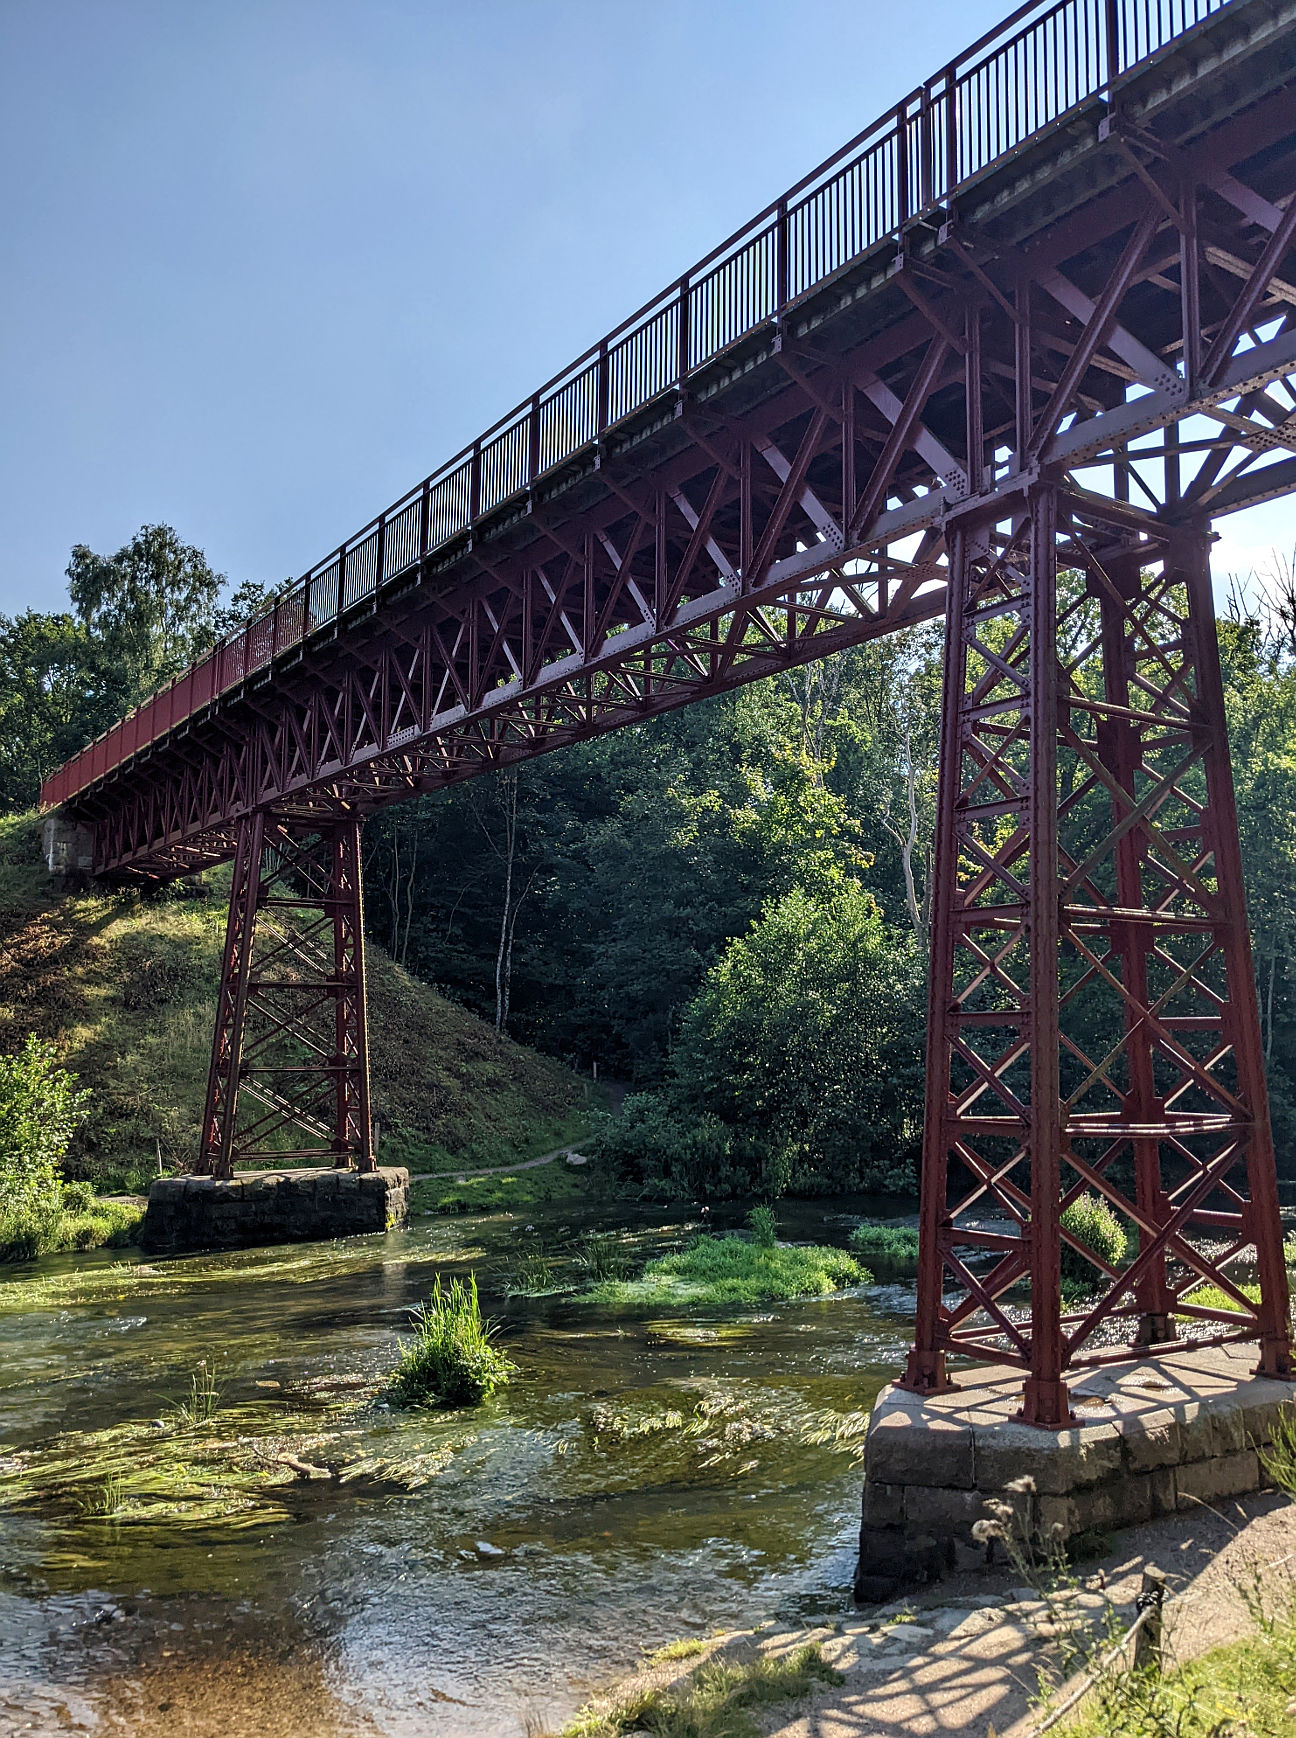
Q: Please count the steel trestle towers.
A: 2